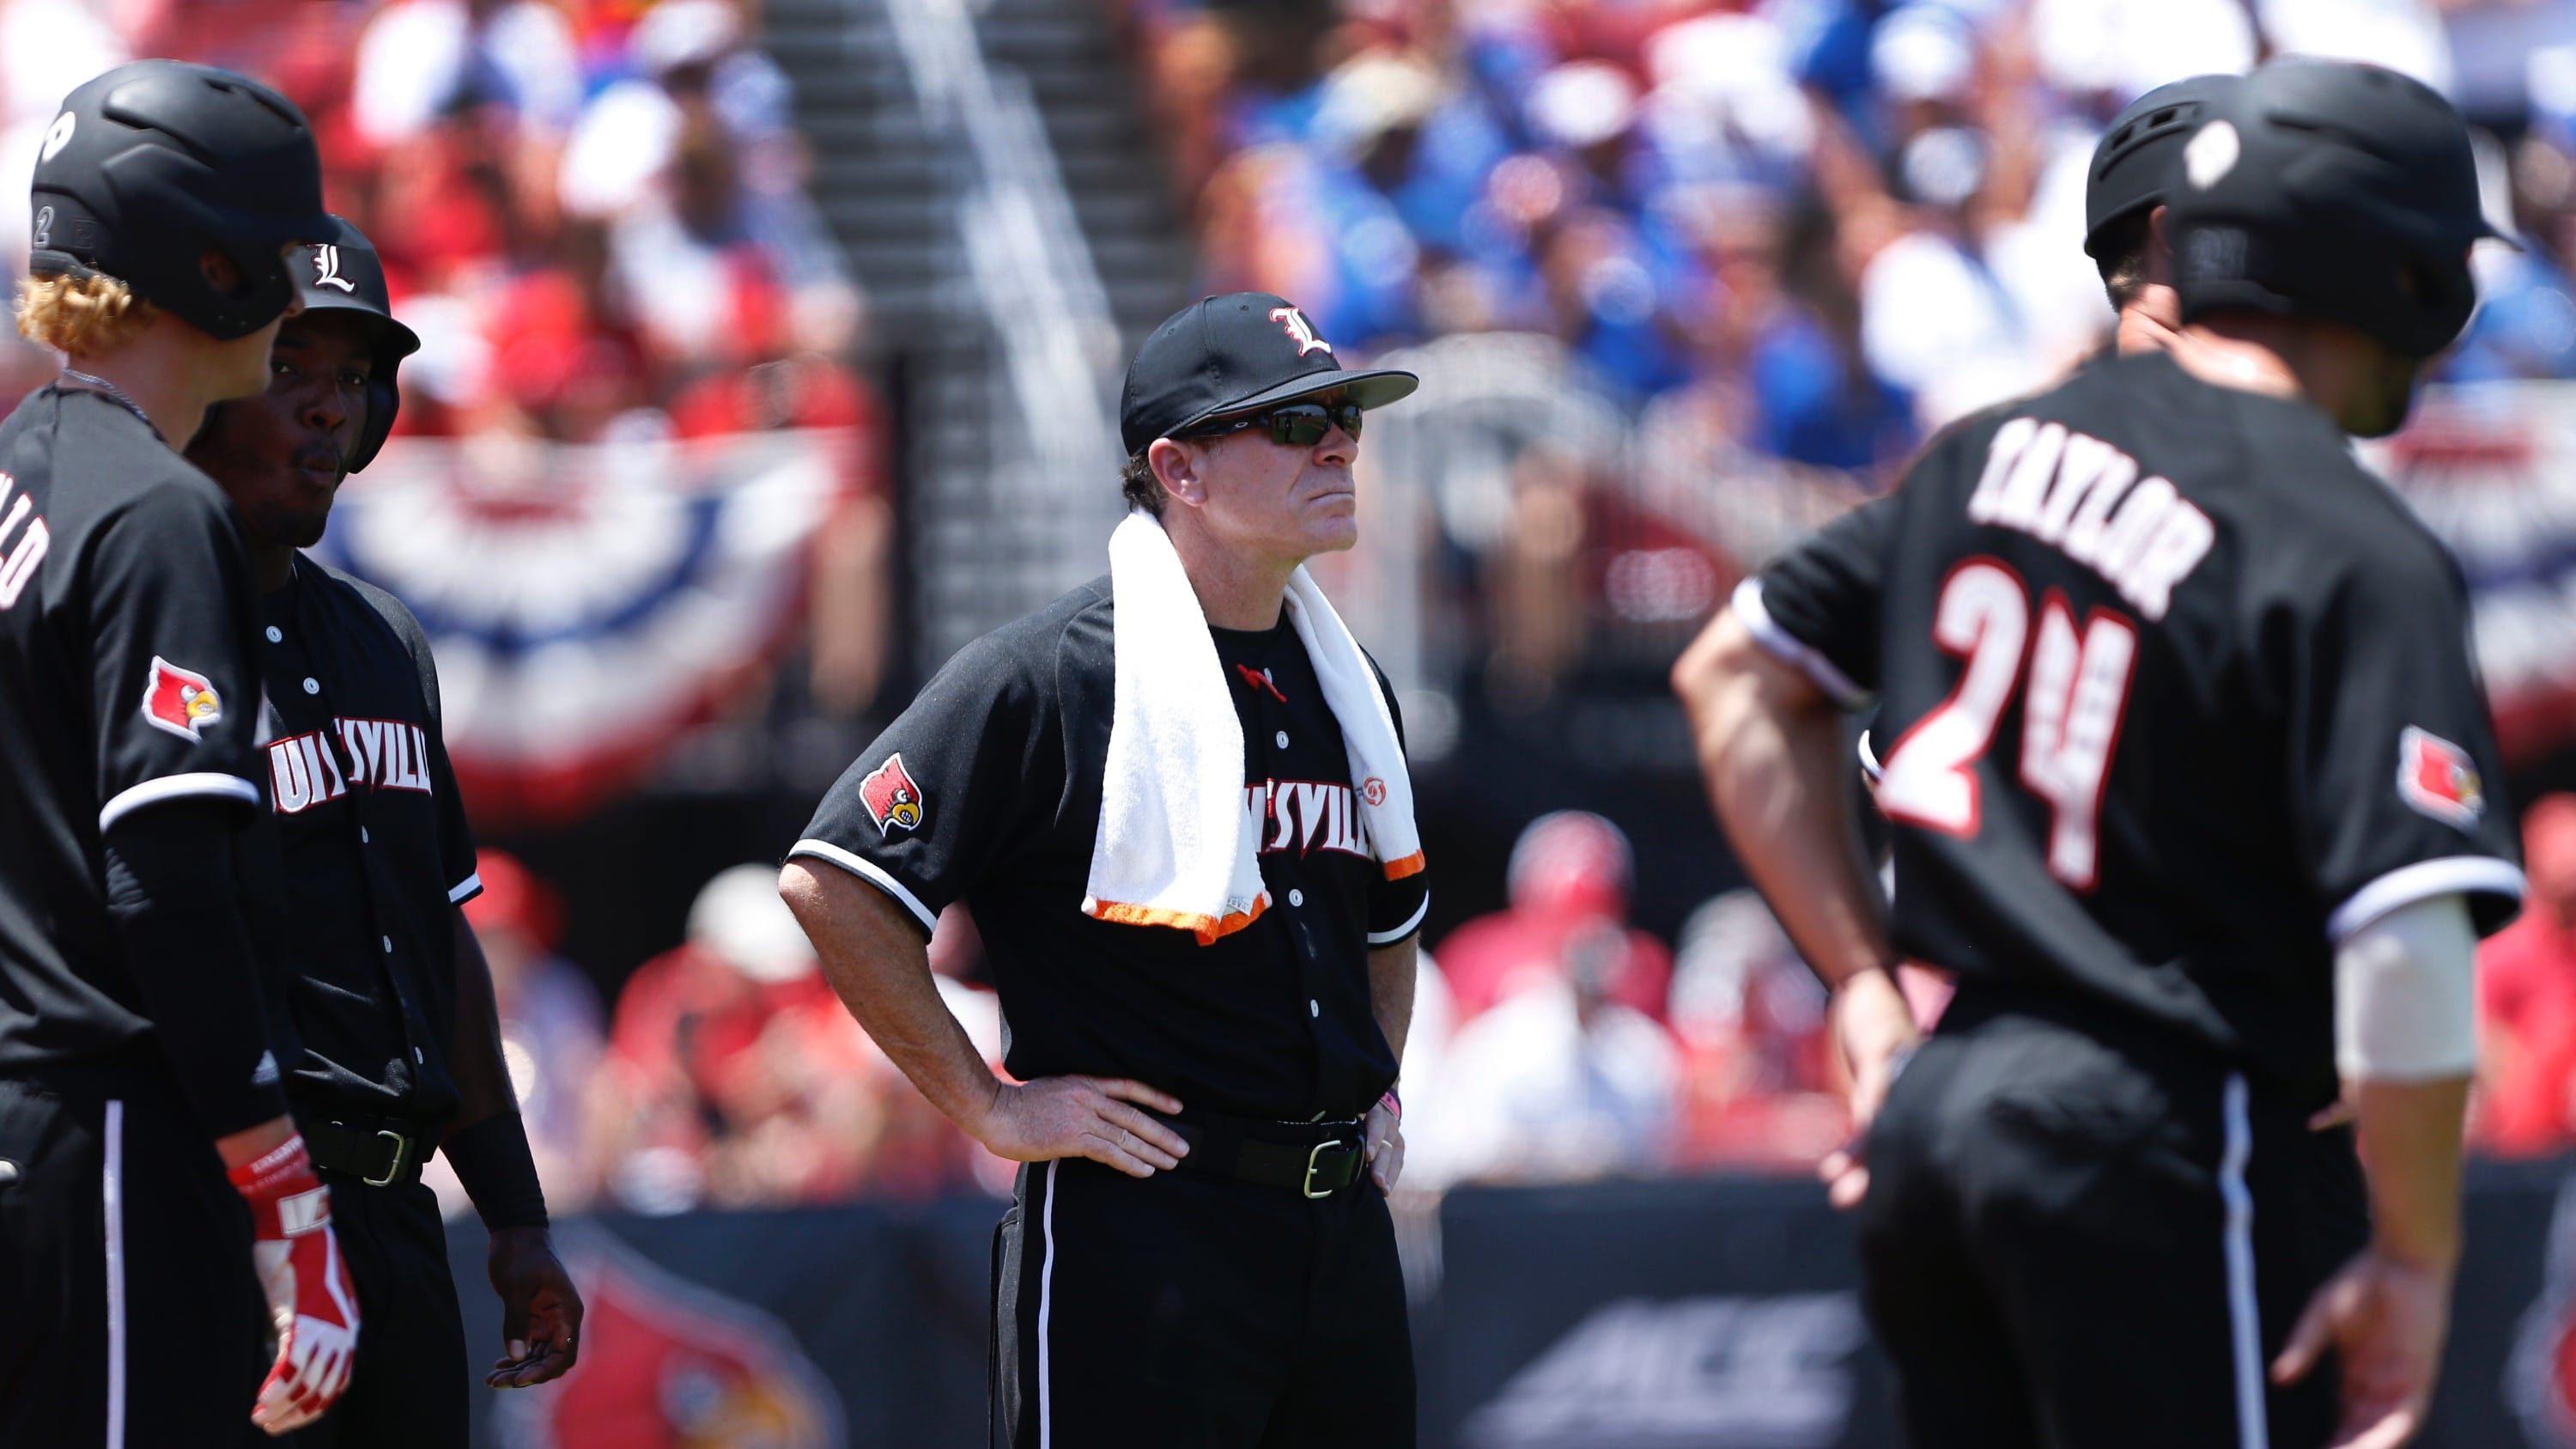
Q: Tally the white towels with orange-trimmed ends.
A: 1